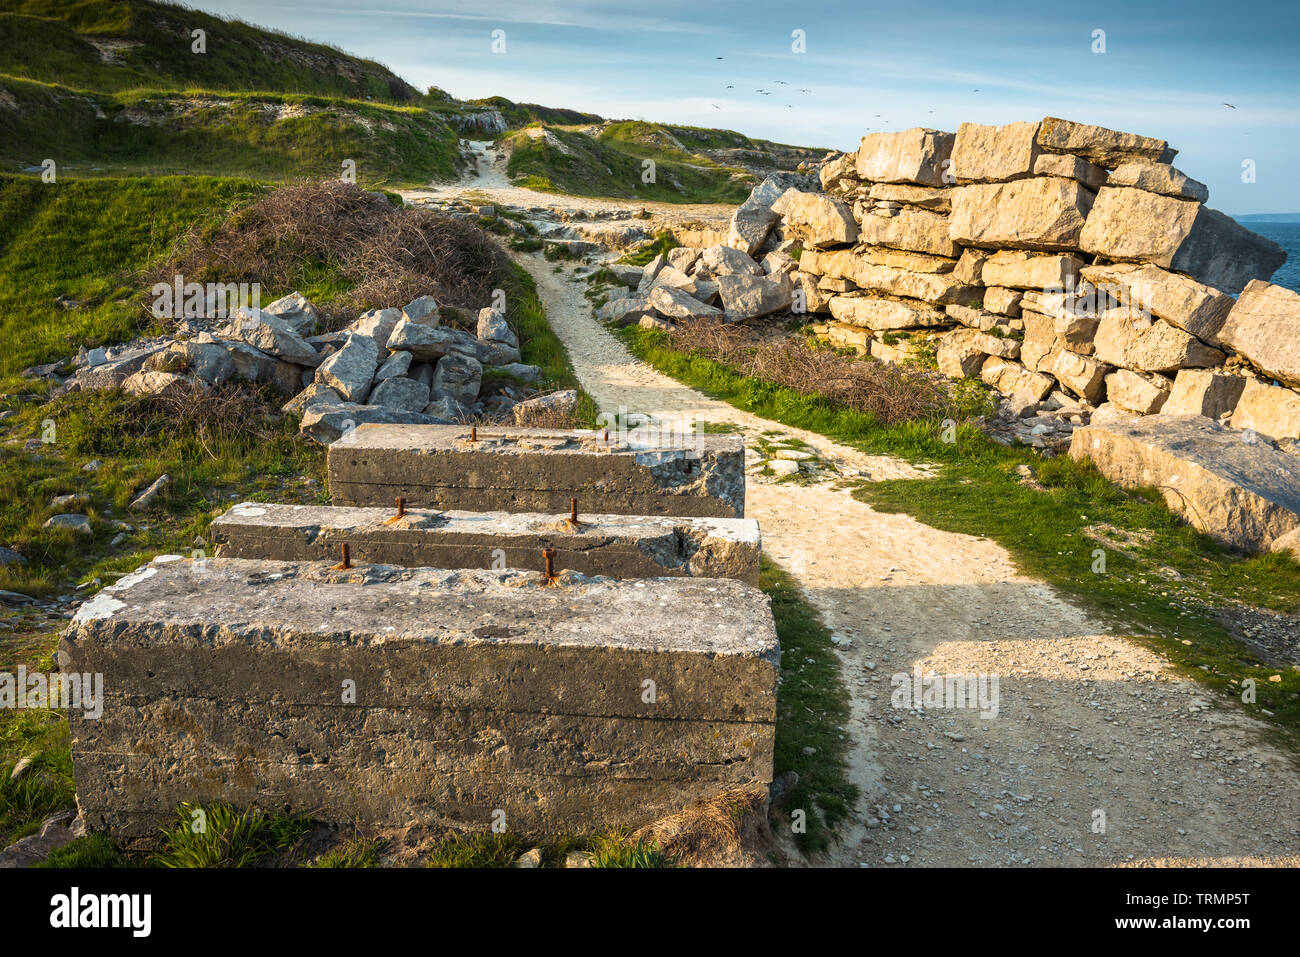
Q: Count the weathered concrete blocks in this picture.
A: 3